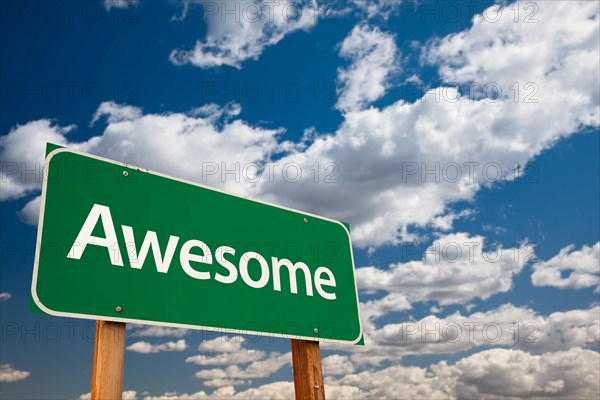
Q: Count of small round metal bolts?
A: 4